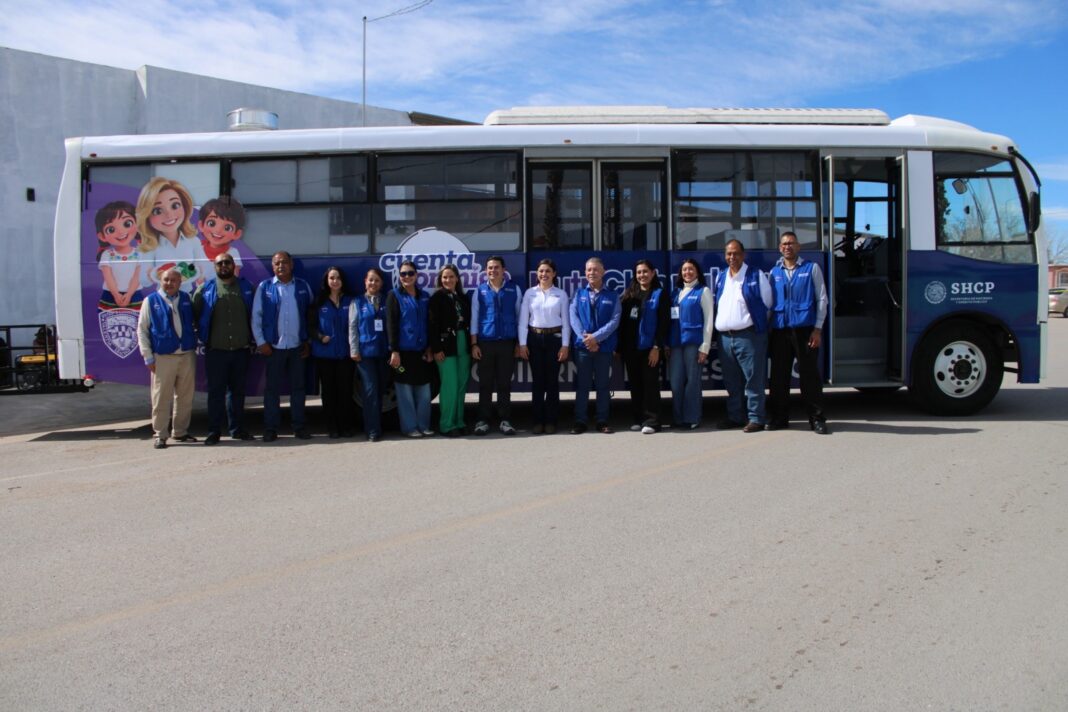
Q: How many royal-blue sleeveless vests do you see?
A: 12